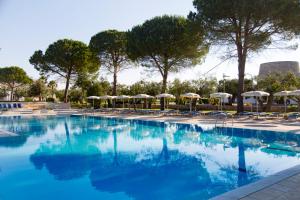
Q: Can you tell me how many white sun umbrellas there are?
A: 10